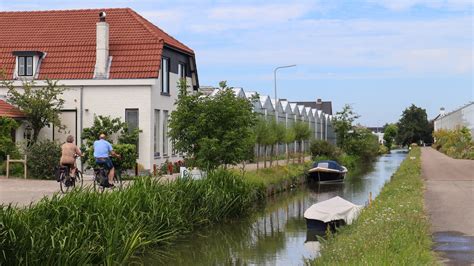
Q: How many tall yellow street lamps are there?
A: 0